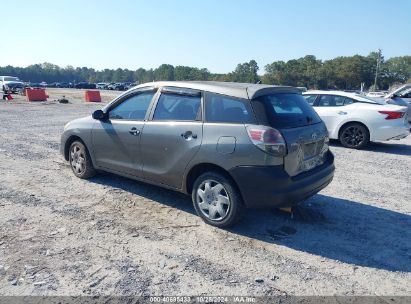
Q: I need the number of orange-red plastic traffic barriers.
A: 2